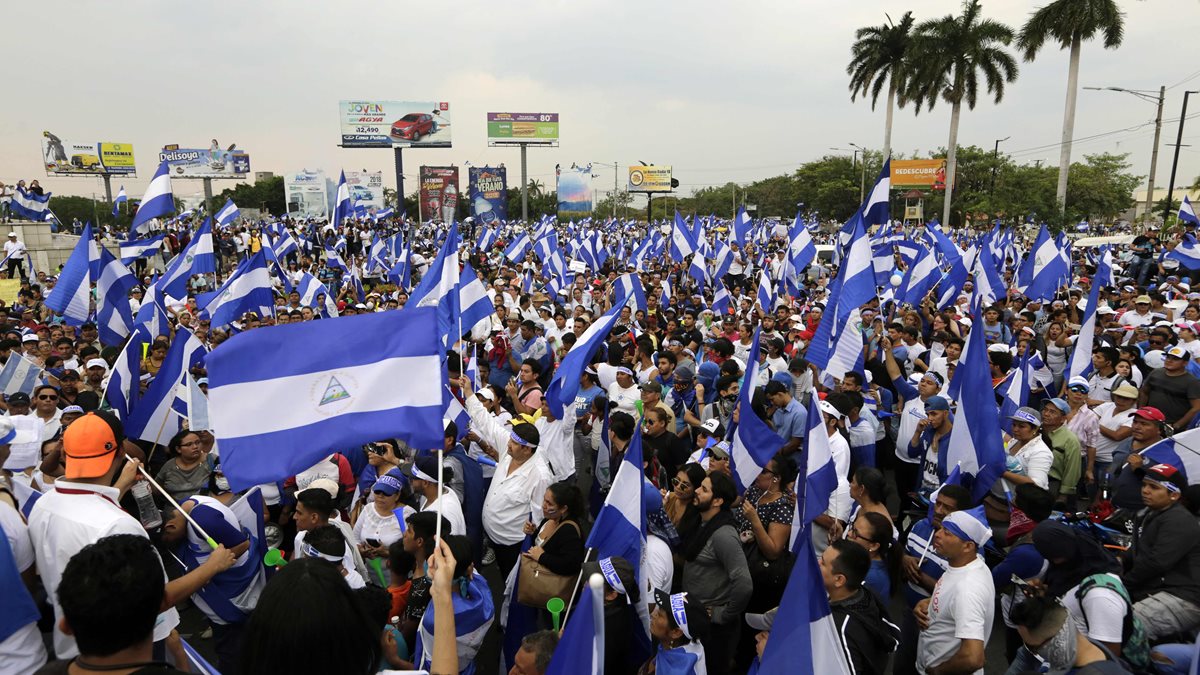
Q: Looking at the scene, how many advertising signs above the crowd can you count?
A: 11